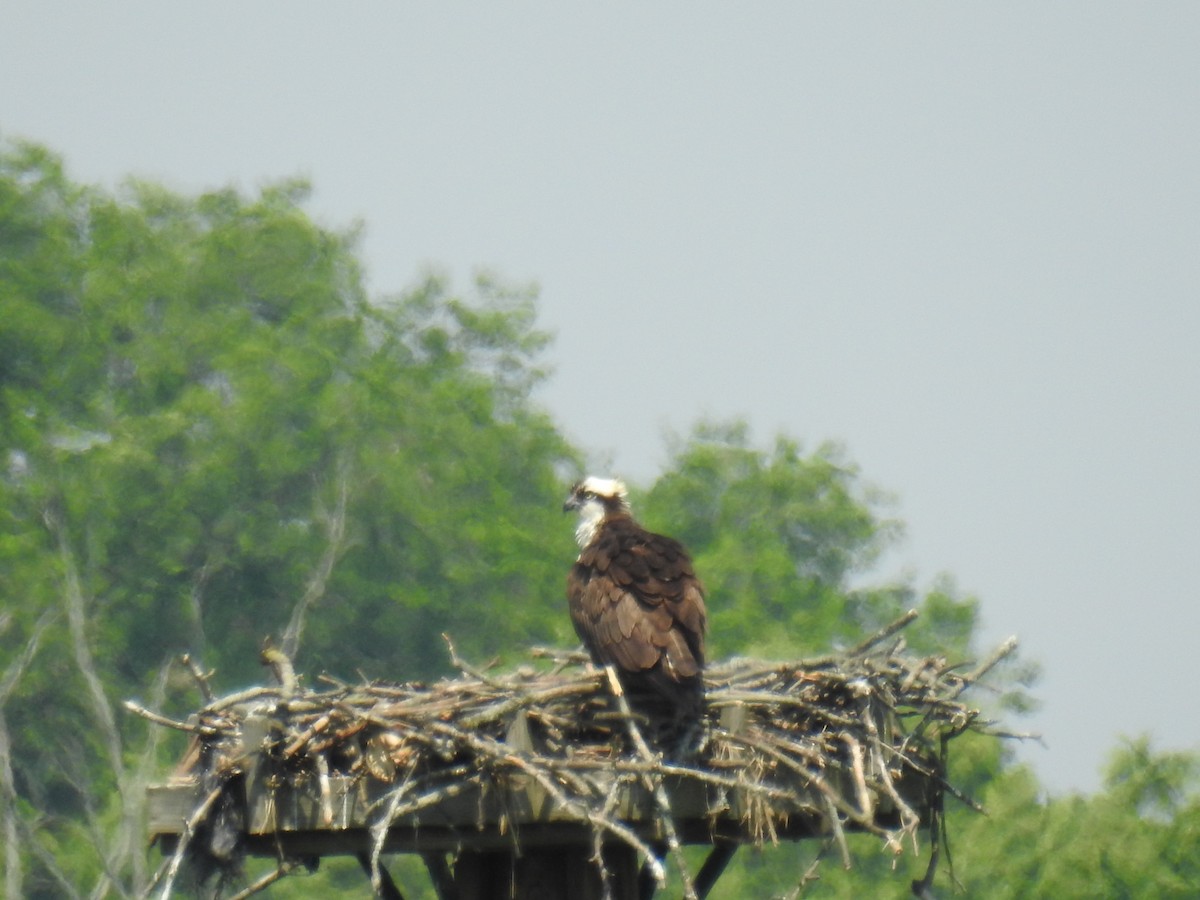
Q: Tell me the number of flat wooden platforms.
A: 1